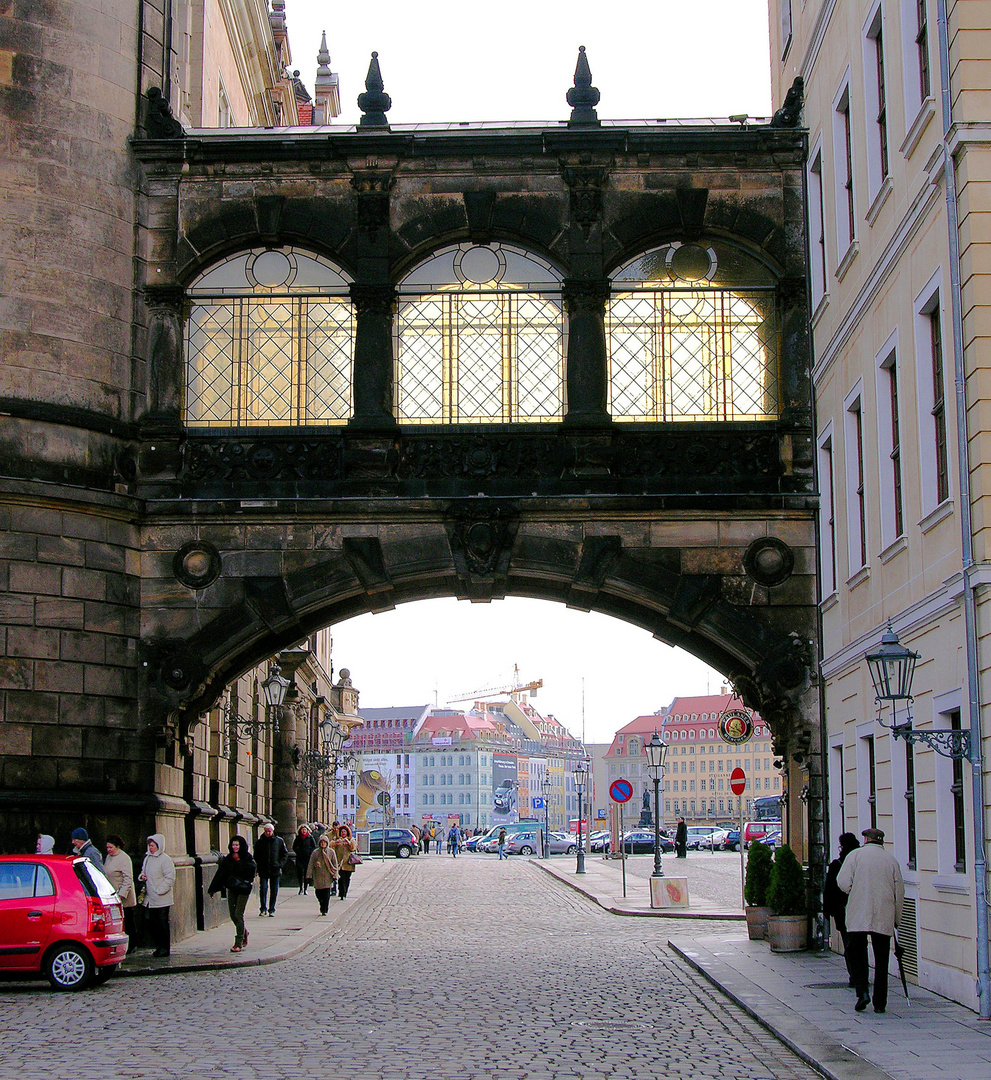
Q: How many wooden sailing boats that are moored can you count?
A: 0